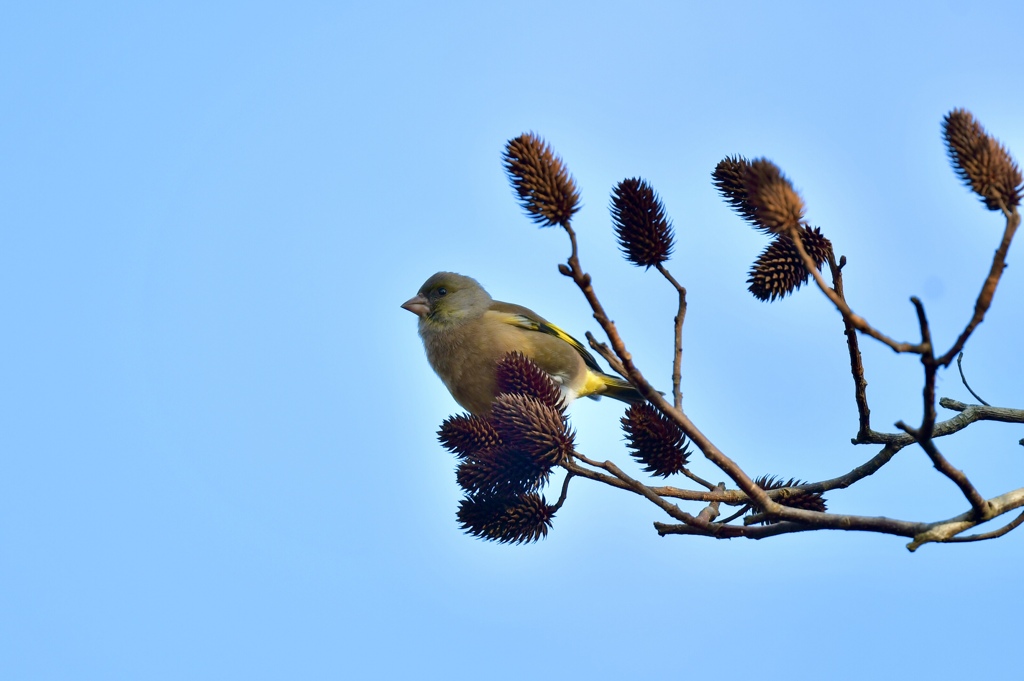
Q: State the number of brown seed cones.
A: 13